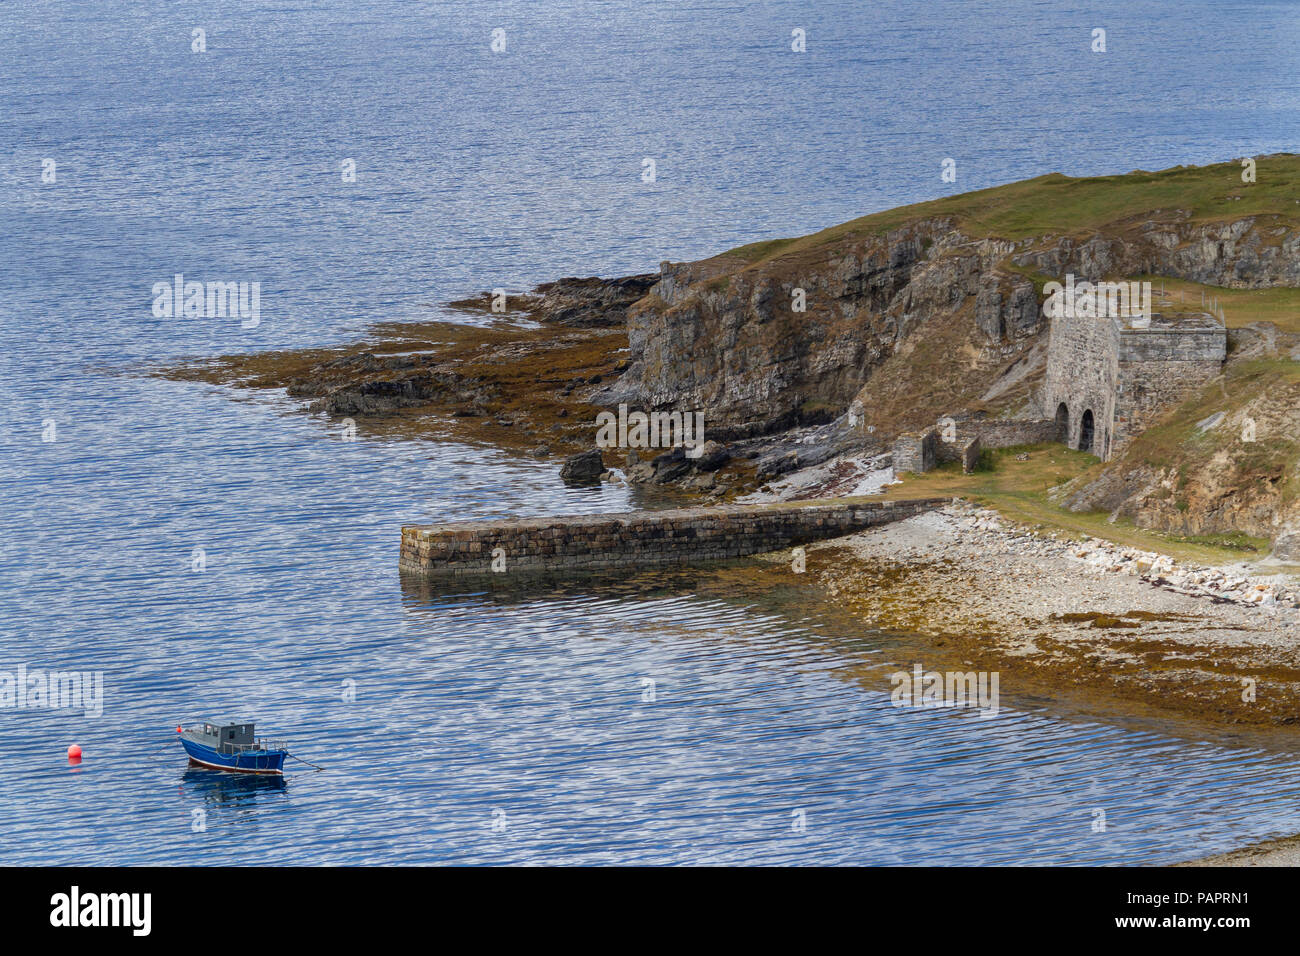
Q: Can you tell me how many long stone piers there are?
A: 1